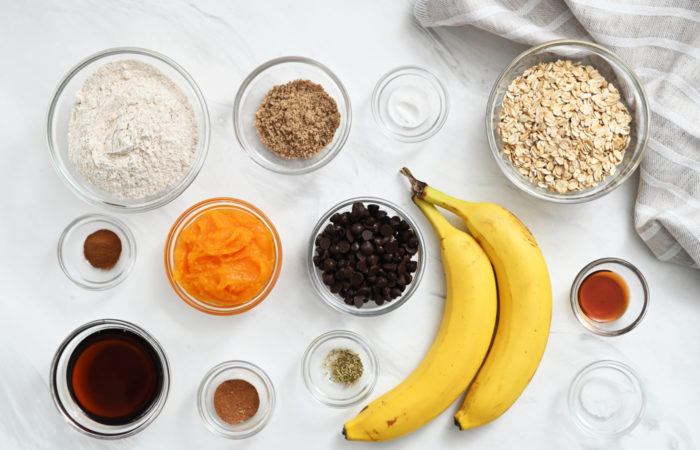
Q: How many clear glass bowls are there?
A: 12